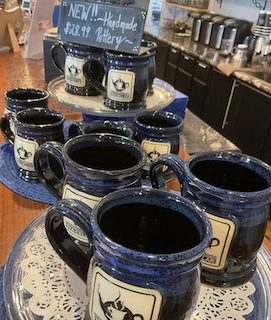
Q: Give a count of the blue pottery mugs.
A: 10